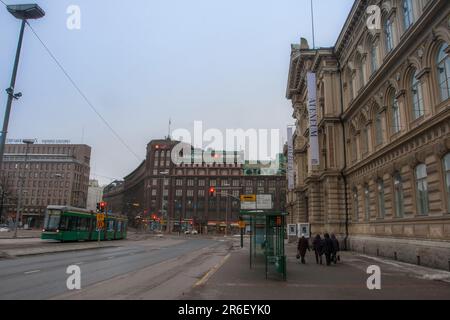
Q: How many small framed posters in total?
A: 2